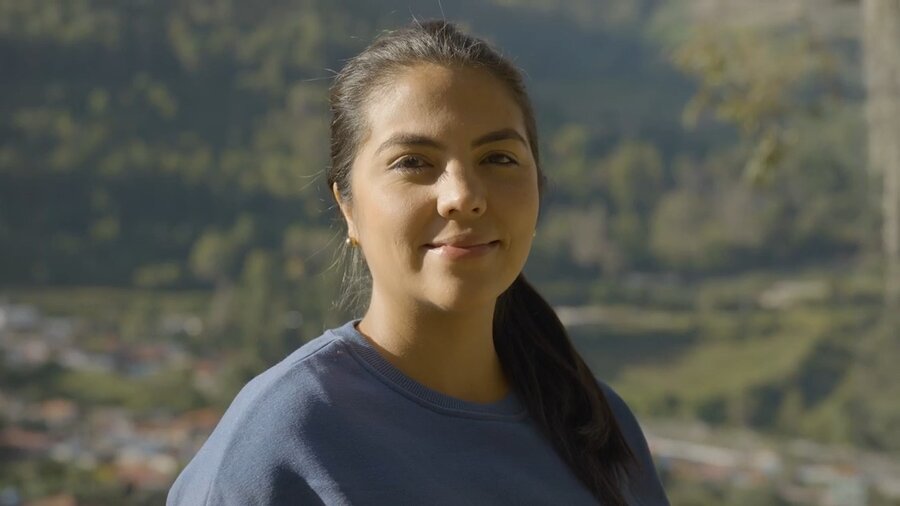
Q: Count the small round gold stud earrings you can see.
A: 2